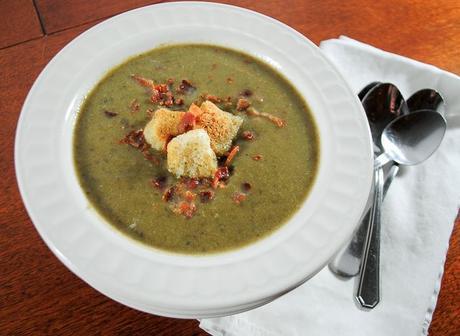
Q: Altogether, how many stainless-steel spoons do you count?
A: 4